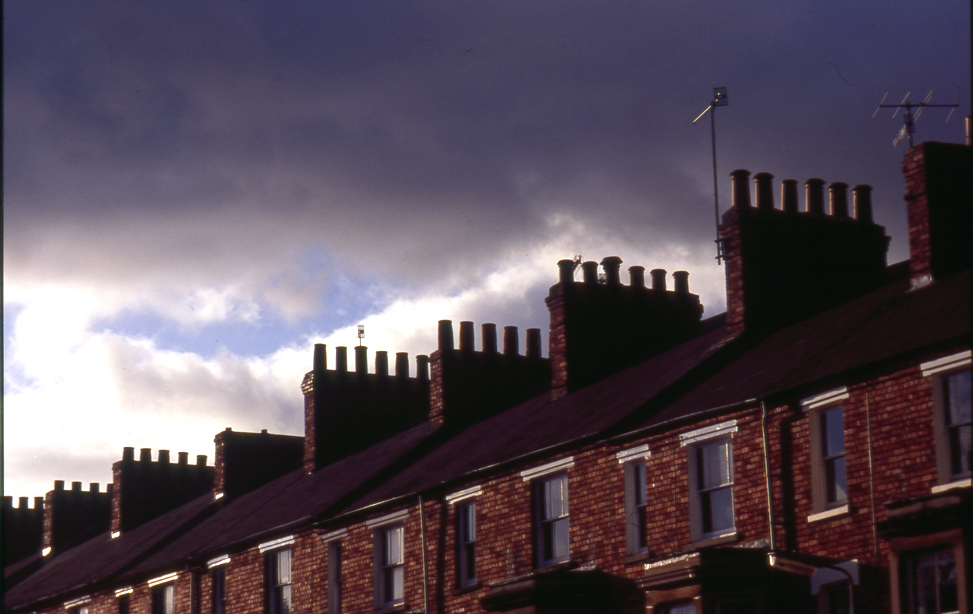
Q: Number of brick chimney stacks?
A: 9